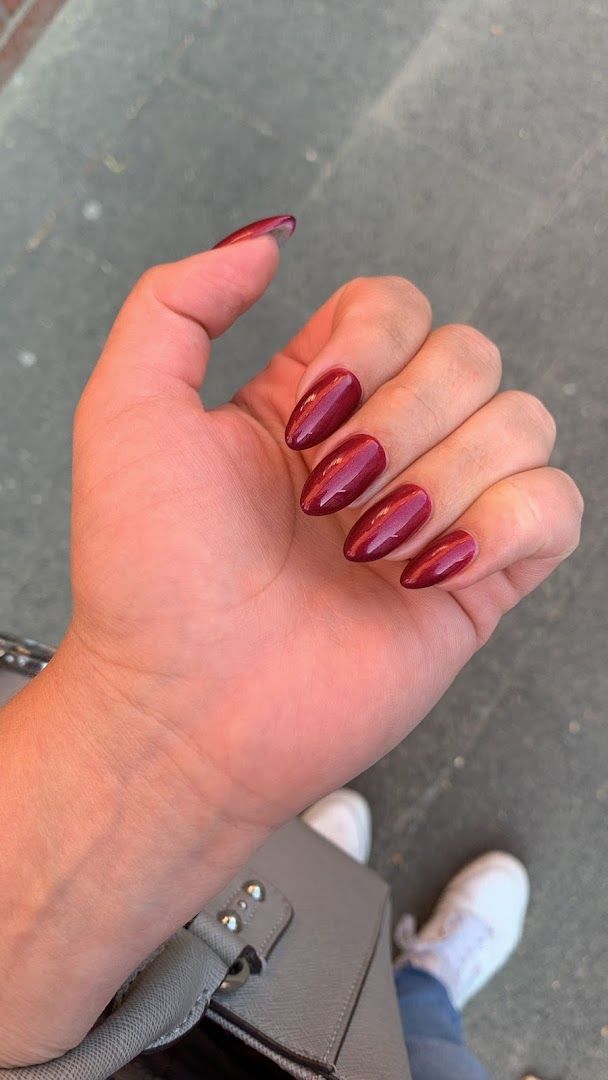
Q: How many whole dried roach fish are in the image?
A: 0